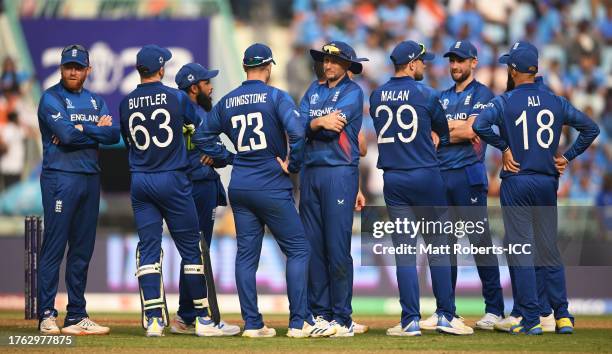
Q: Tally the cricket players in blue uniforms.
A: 8